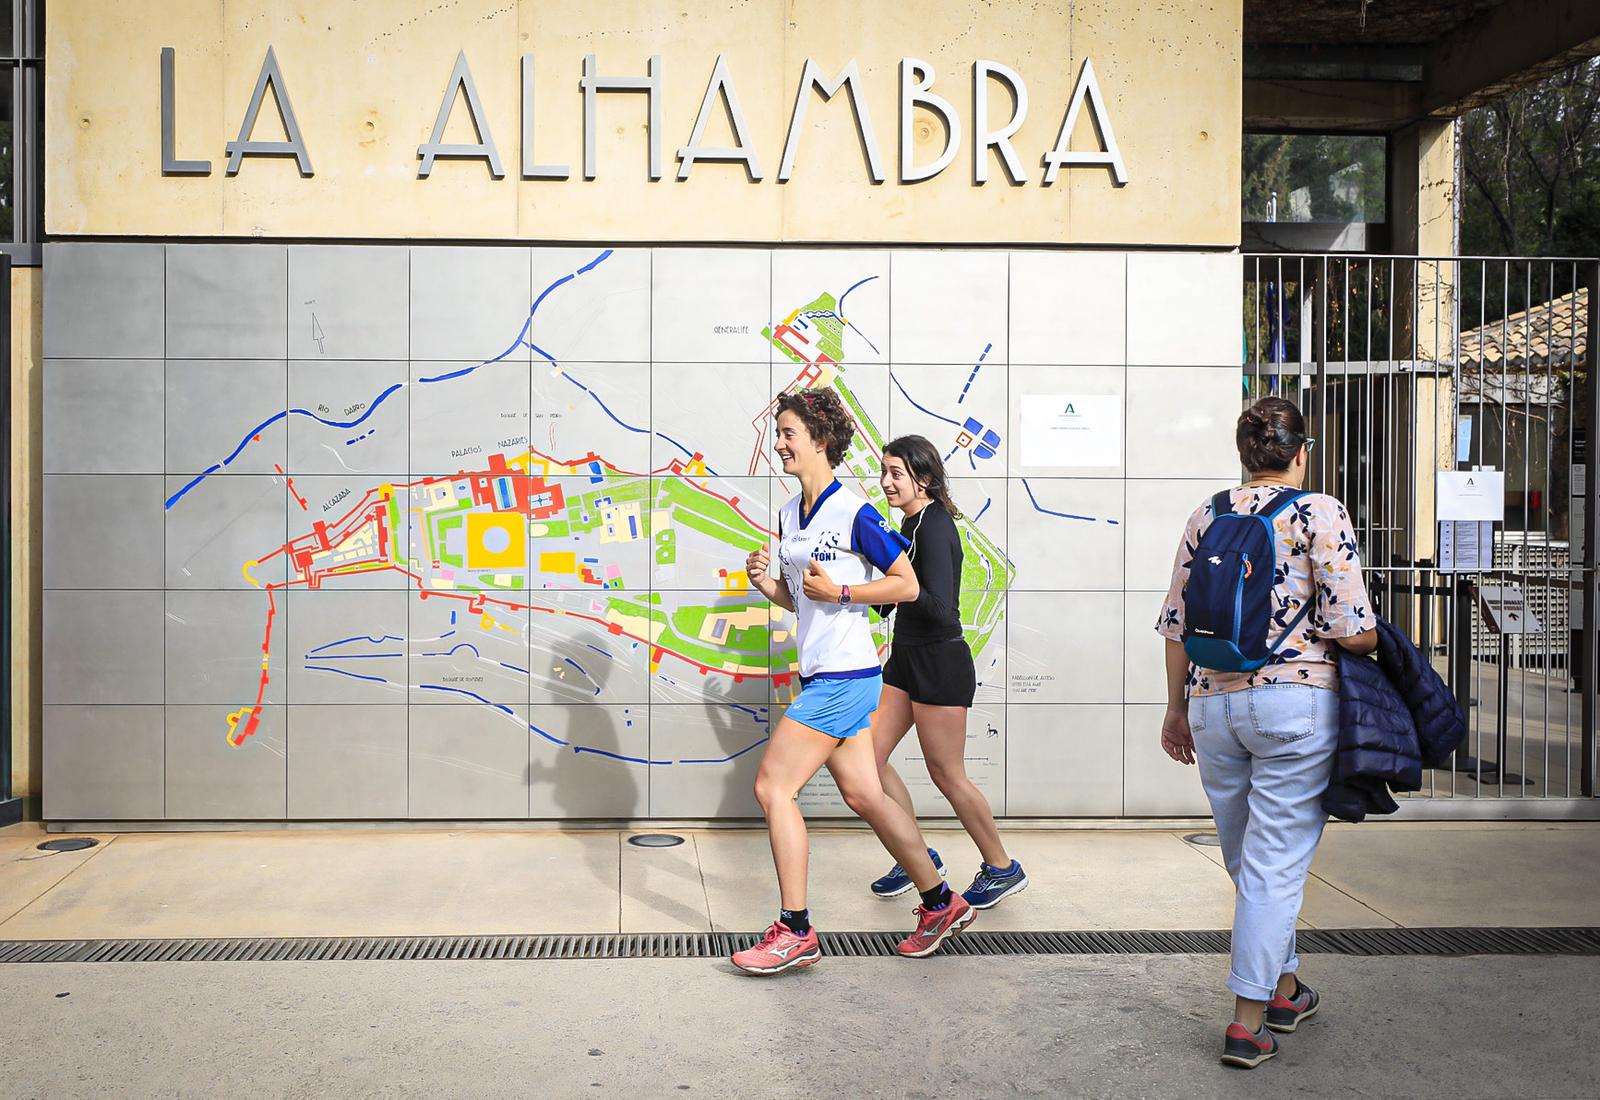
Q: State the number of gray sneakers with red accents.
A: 2